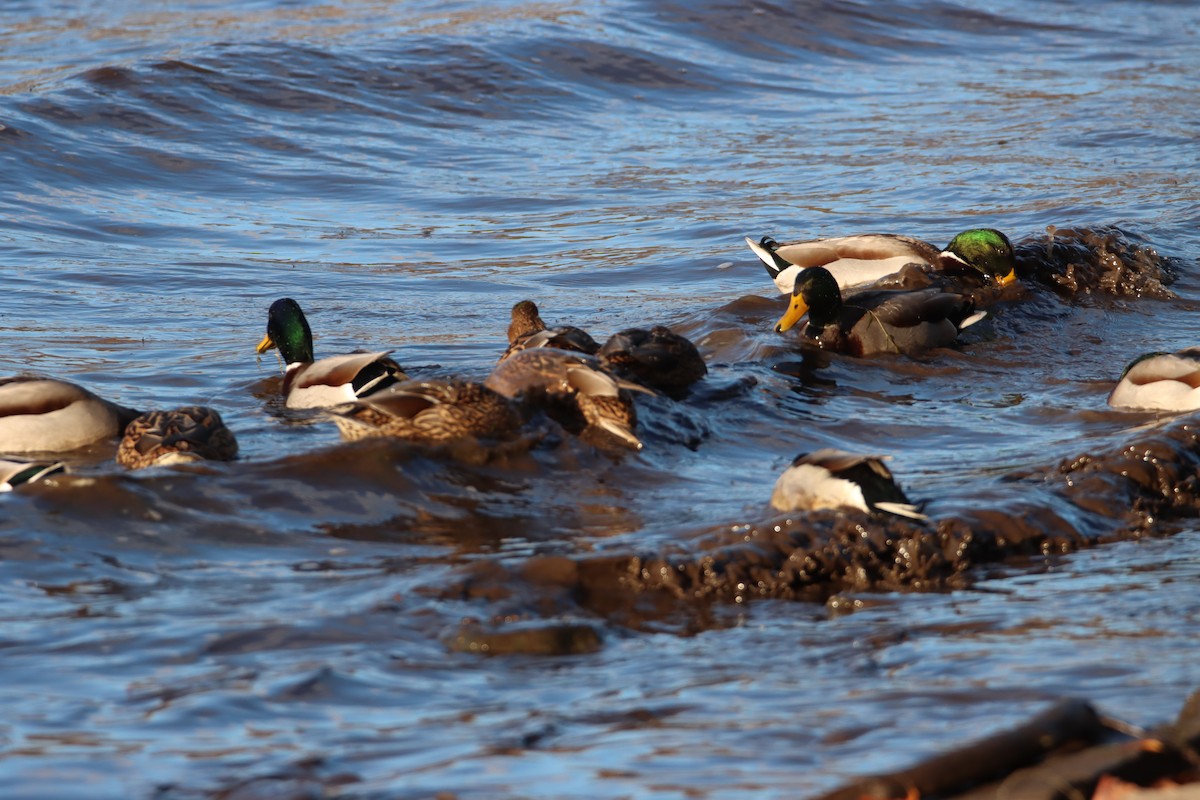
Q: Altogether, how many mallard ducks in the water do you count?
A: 12